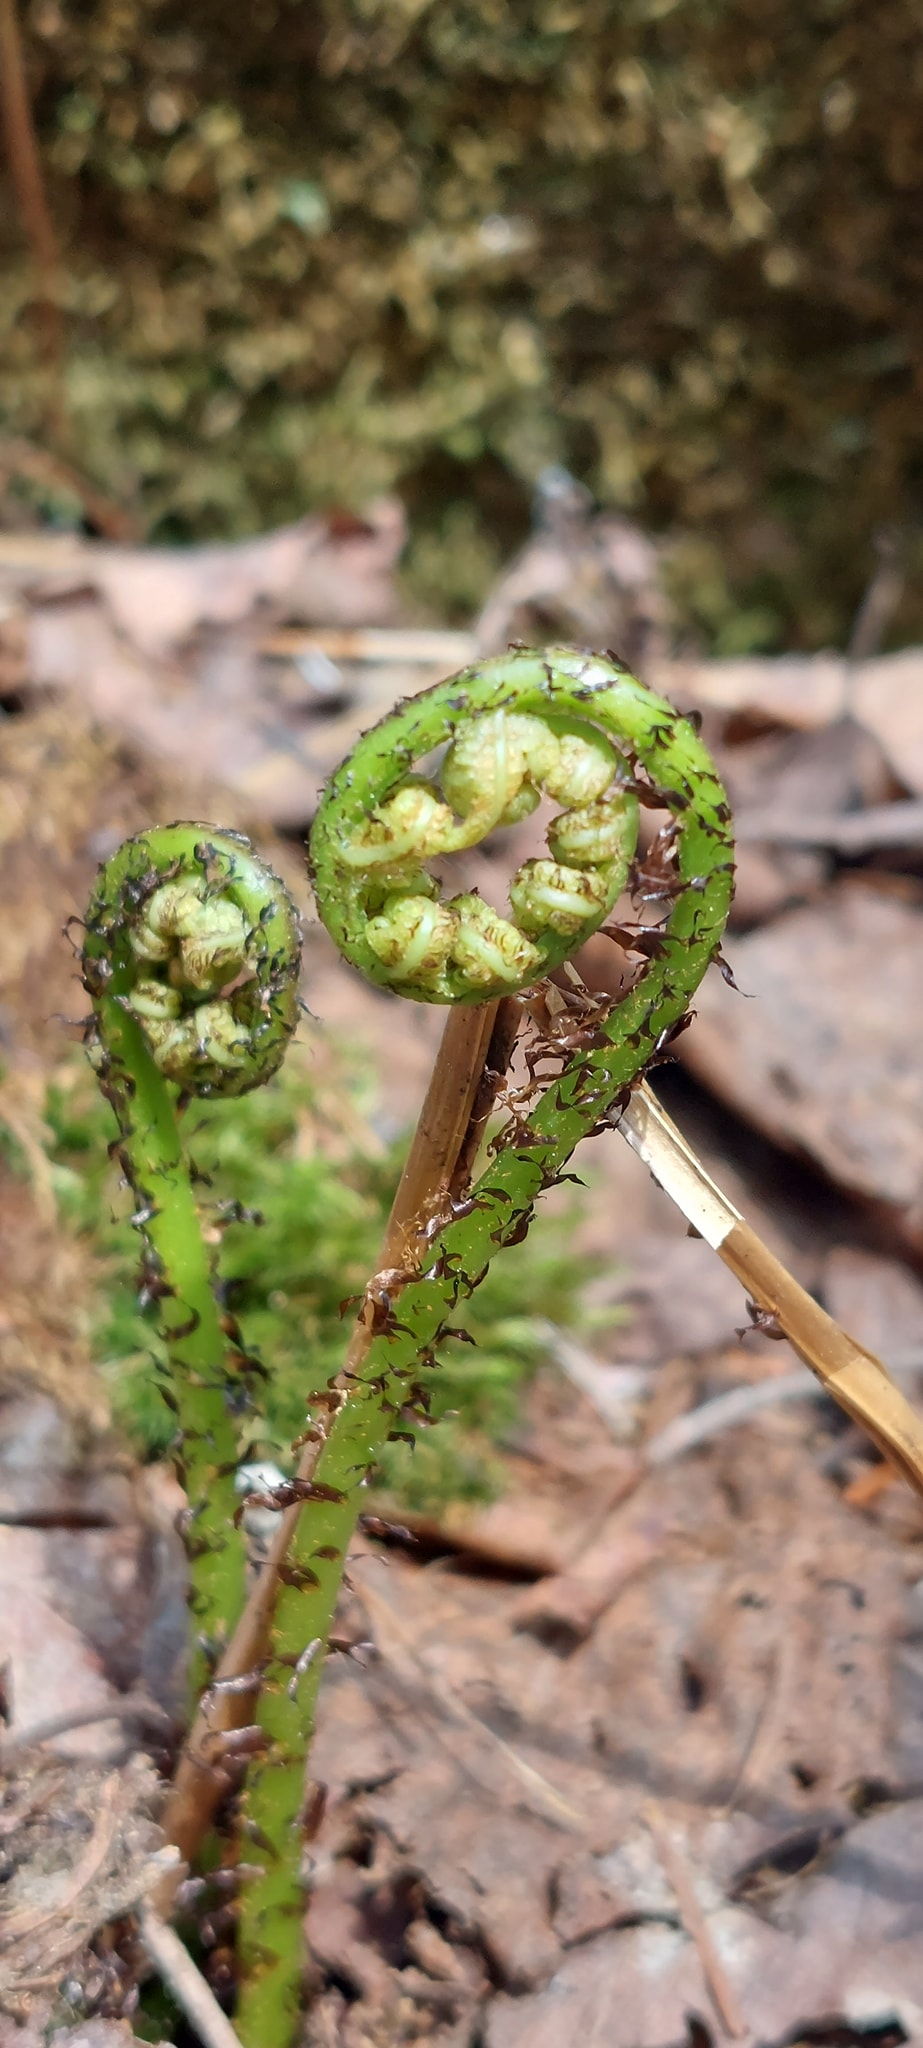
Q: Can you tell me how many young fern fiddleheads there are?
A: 2